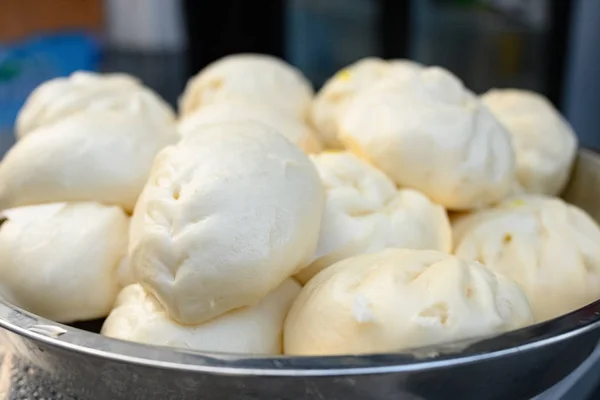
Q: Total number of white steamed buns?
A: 13